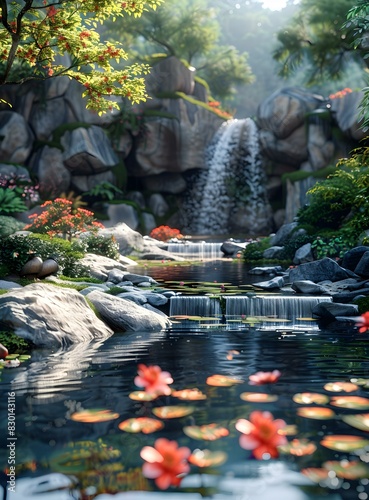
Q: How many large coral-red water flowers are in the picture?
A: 3